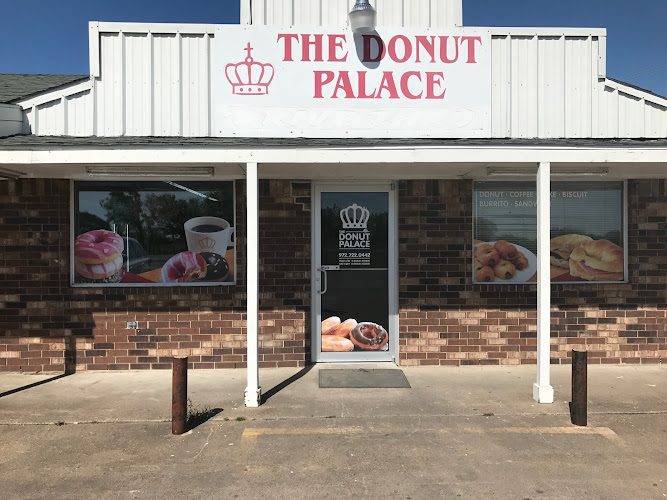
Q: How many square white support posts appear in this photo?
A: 2